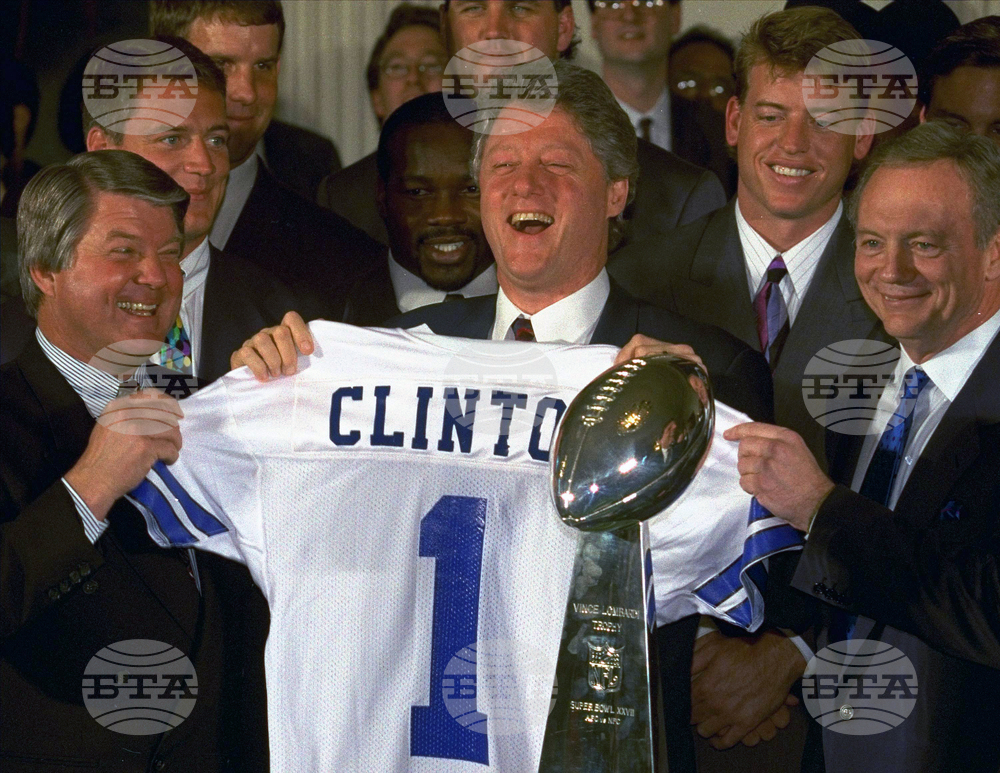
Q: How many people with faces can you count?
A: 12